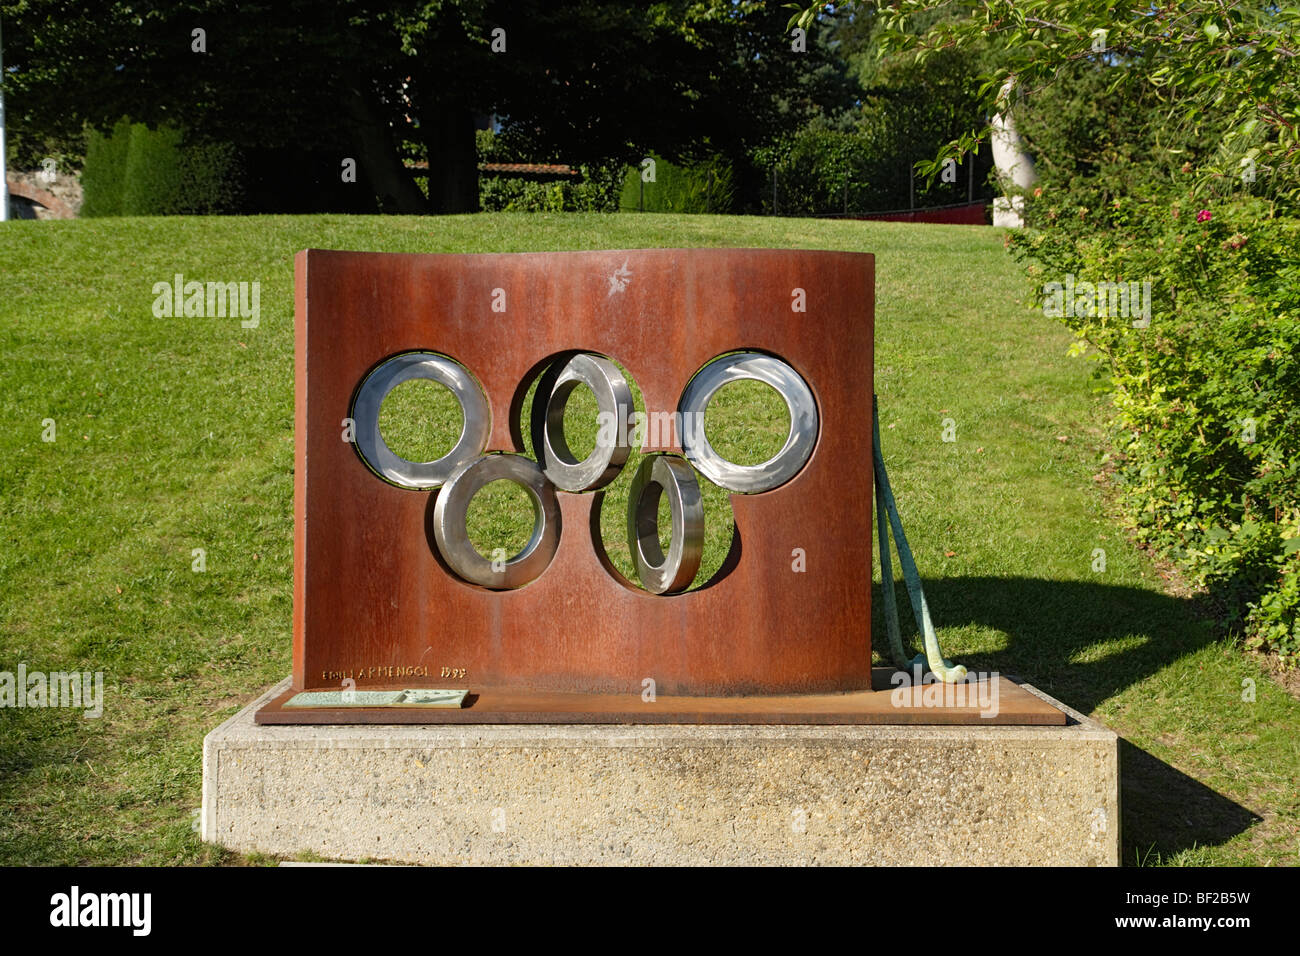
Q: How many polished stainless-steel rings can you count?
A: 5